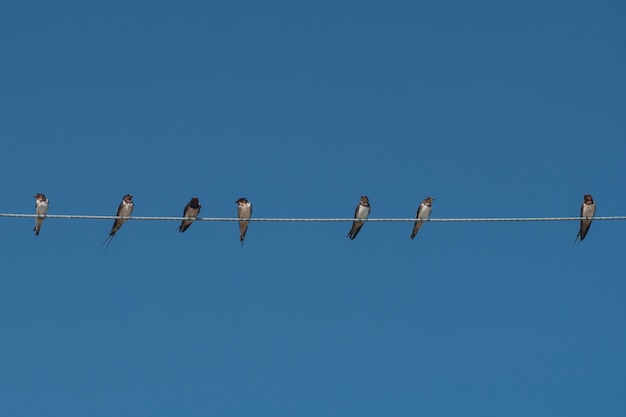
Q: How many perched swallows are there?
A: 7